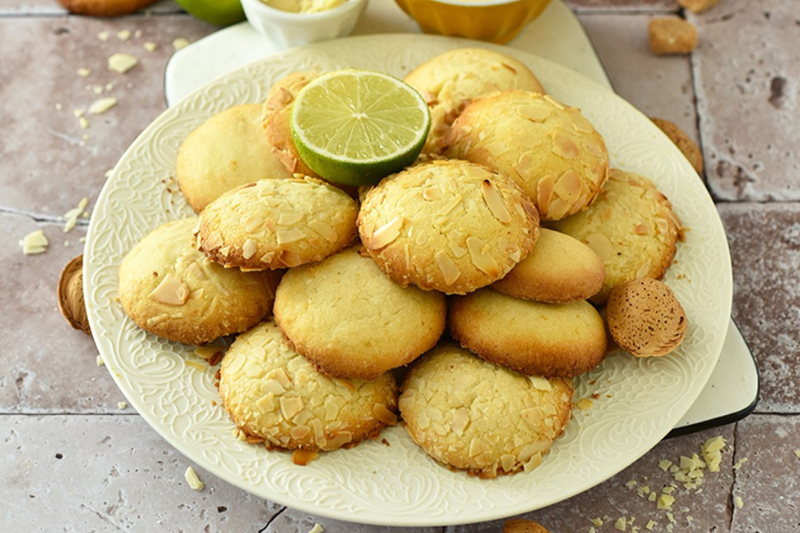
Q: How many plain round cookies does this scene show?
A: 4